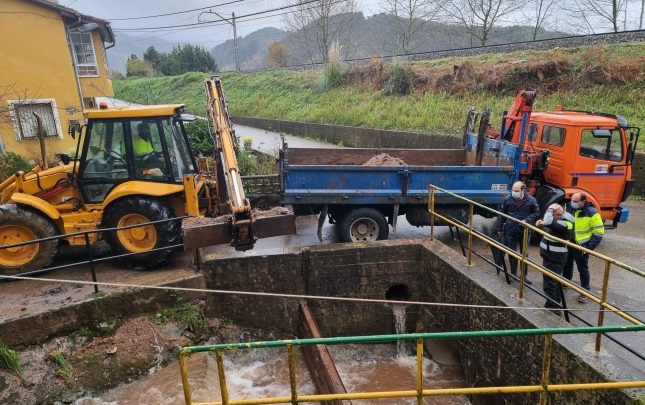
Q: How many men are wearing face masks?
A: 2